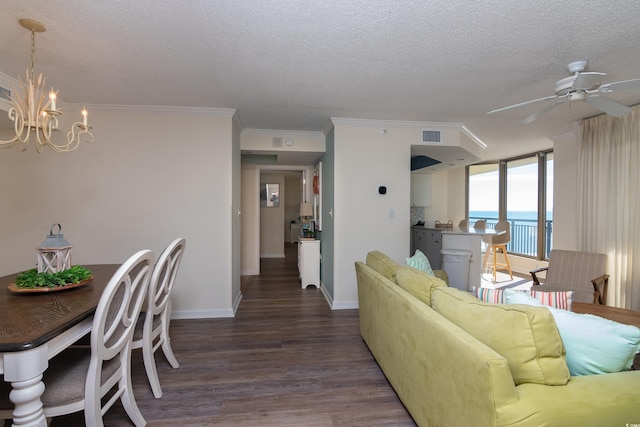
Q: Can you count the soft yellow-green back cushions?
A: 3